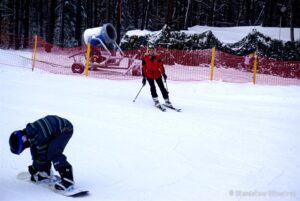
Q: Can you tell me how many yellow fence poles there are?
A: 4